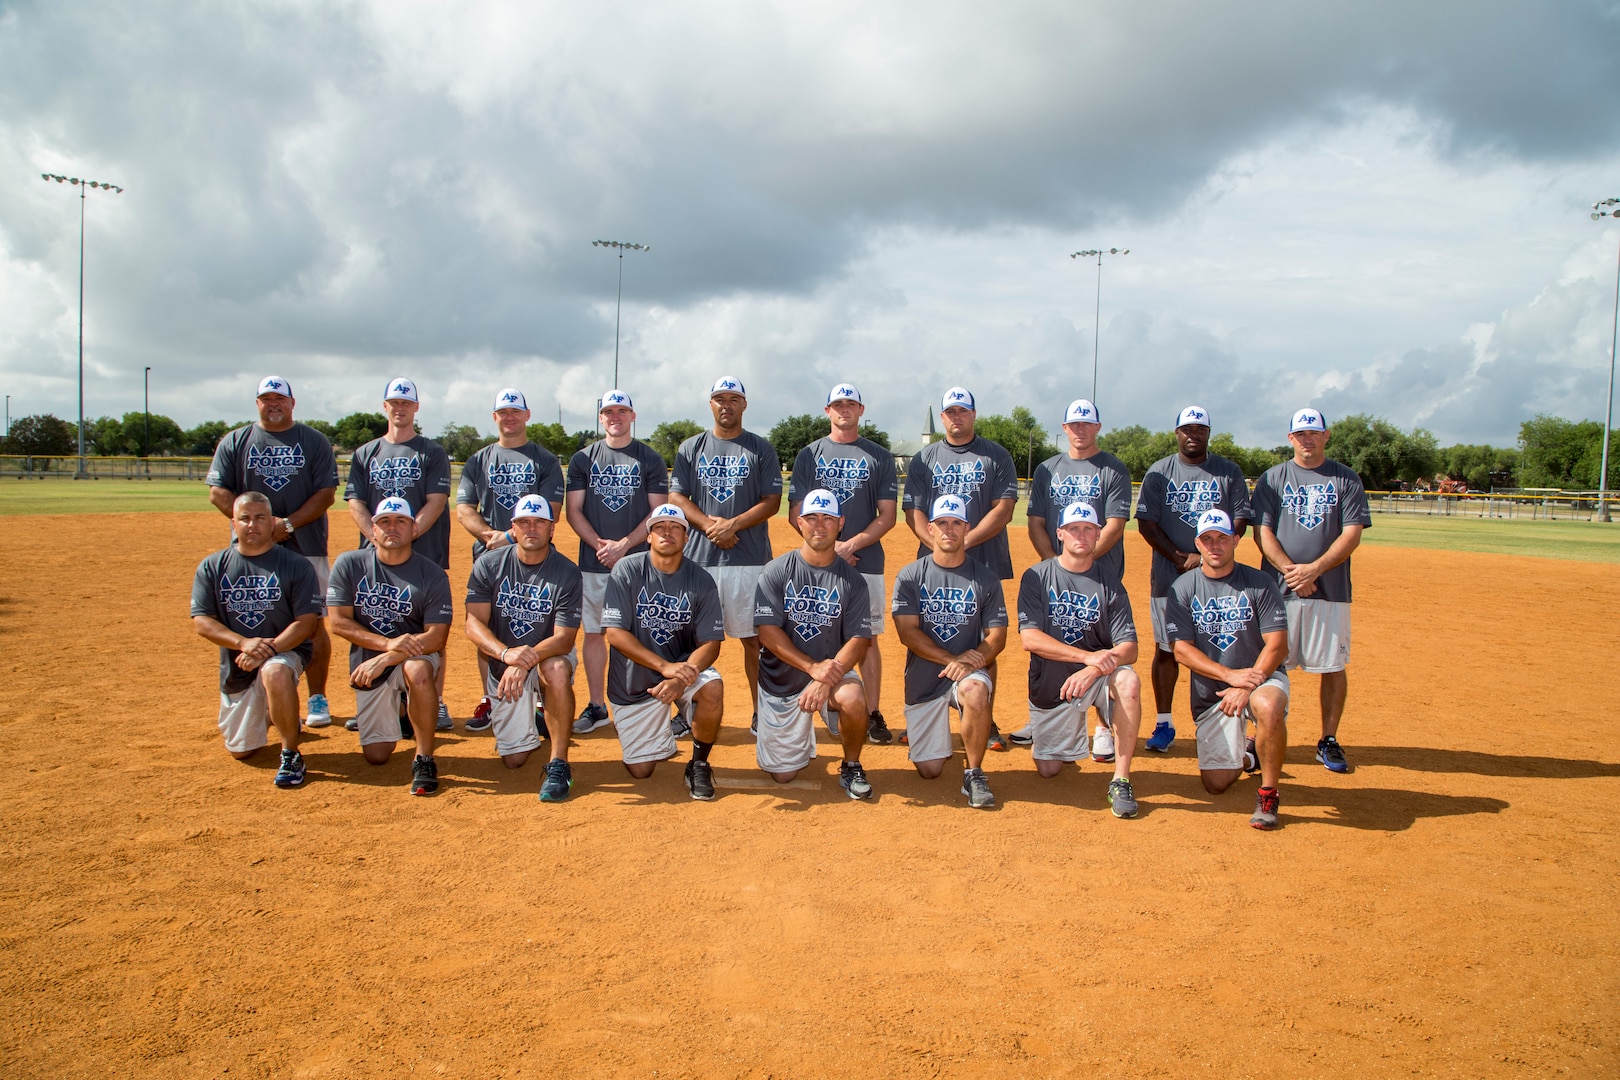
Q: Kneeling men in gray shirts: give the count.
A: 8